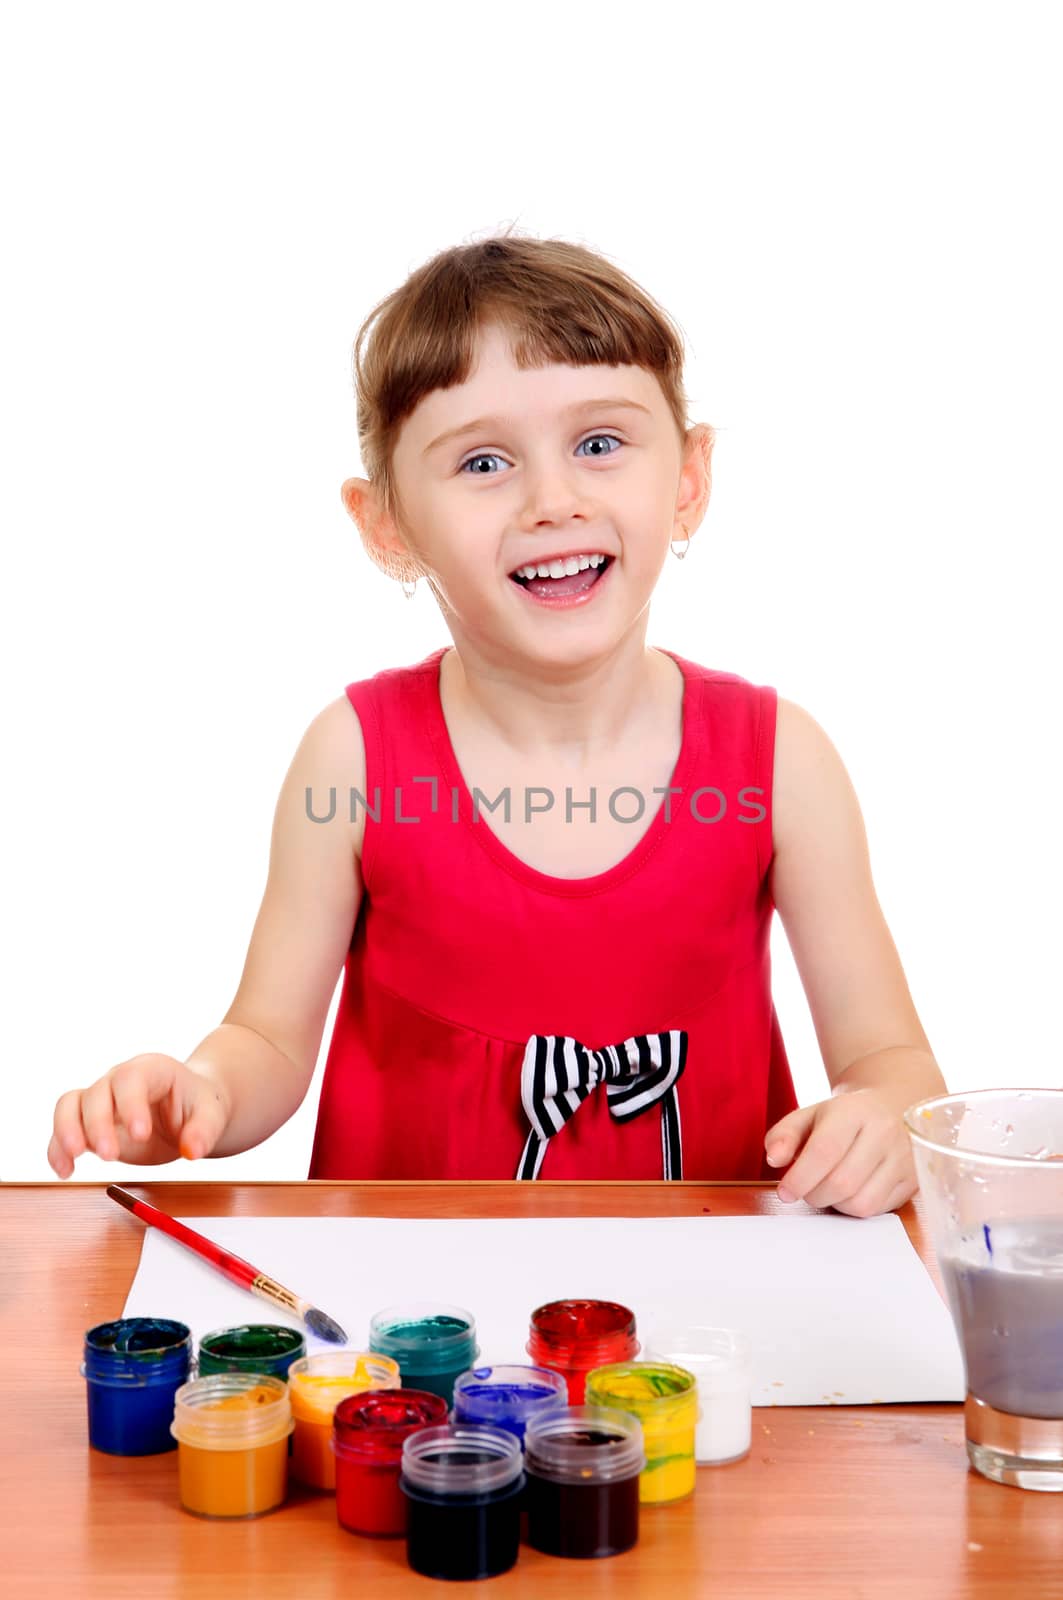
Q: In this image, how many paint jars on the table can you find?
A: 12